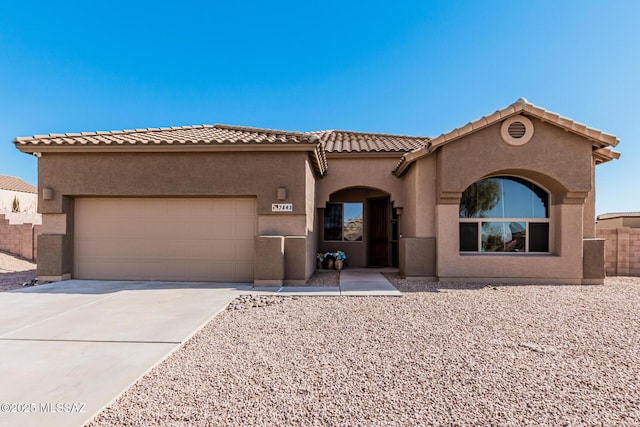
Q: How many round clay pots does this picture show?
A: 3